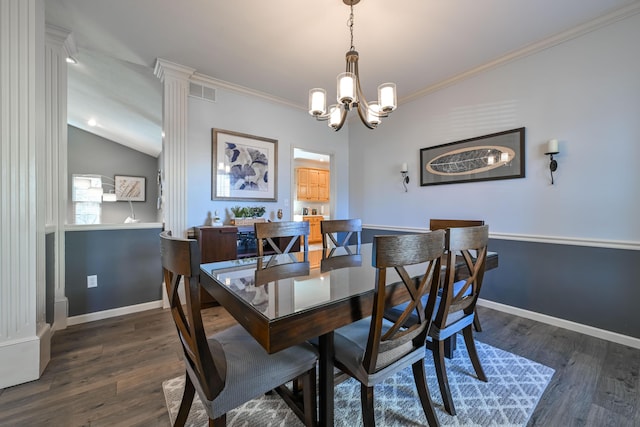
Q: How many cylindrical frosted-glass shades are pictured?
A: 5